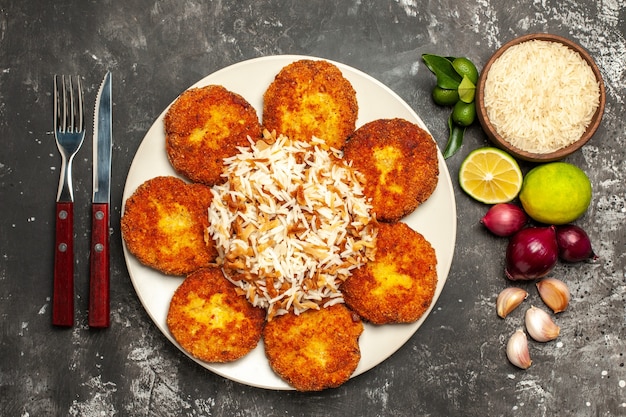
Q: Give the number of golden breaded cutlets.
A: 7